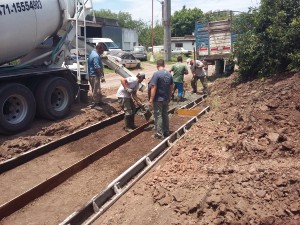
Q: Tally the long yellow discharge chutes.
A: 0